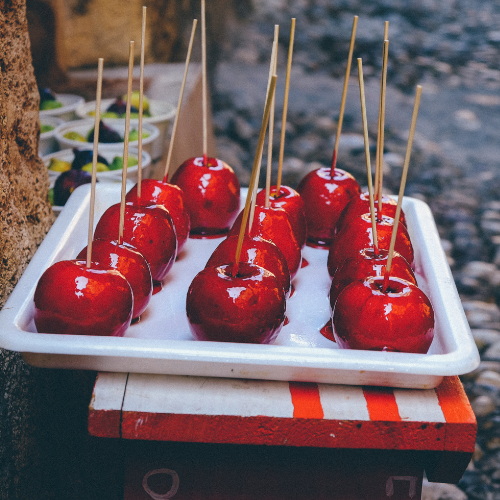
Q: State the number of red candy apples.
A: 14